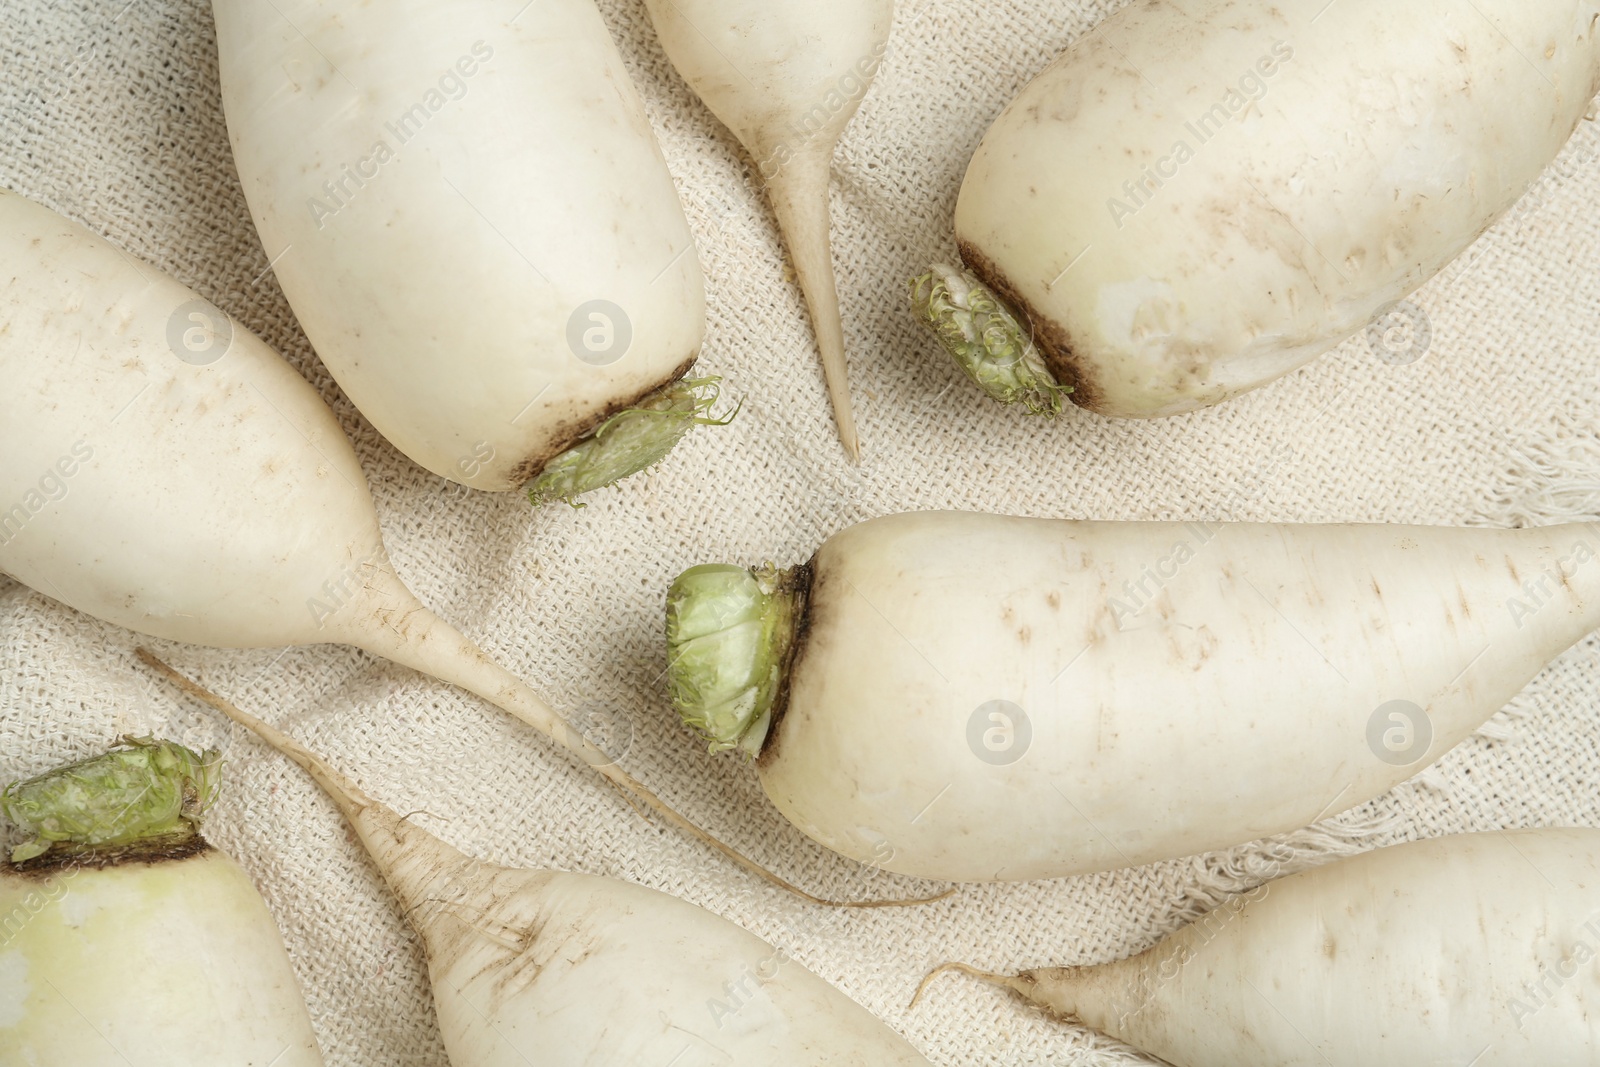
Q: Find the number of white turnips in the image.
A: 8